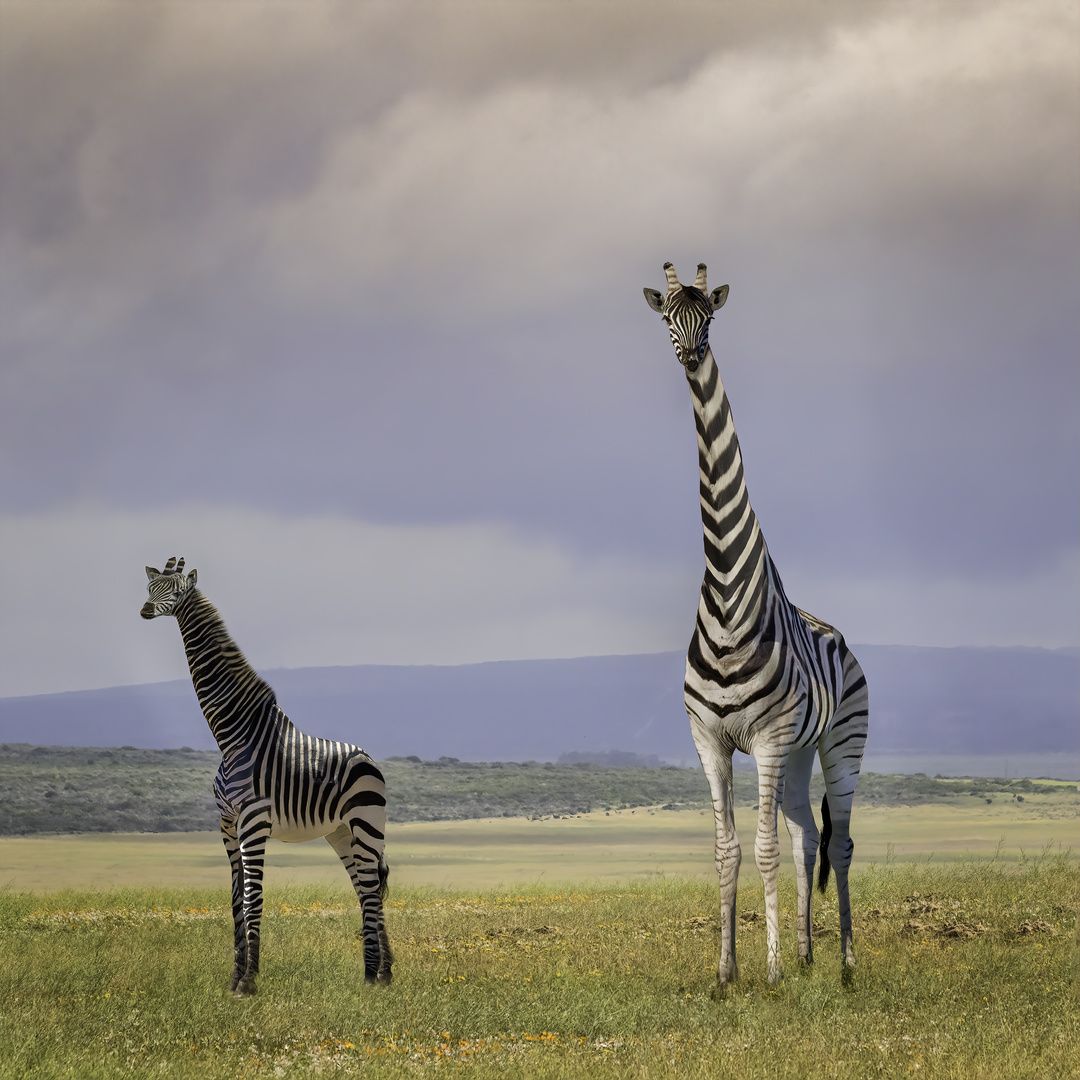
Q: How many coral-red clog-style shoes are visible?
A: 0